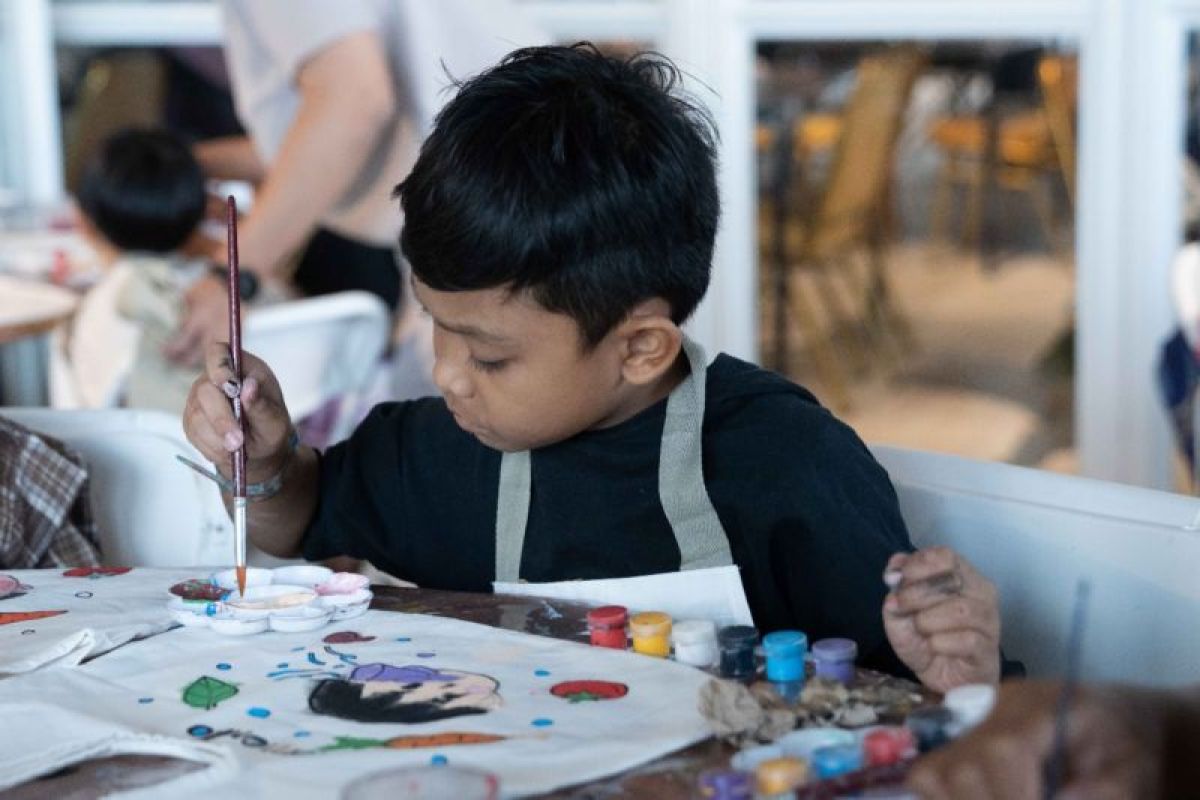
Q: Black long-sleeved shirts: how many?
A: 0